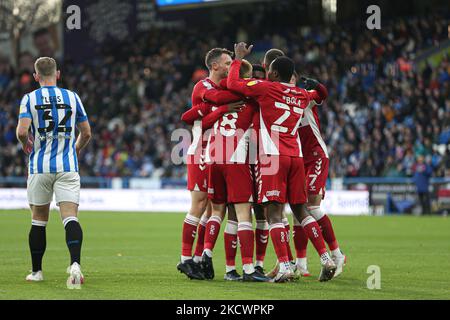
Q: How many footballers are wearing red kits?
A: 6